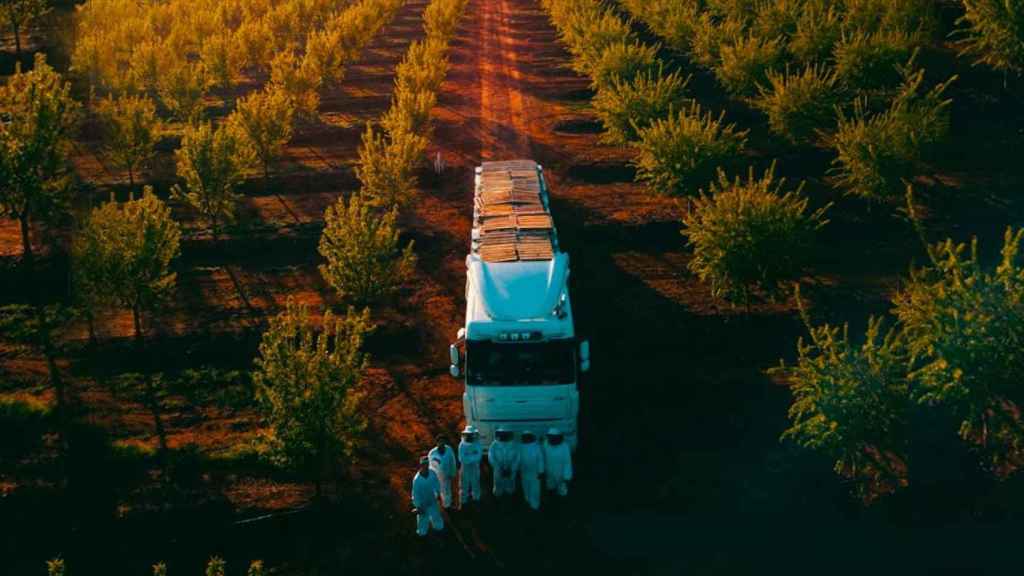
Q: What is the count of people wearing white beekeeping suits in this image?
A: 6